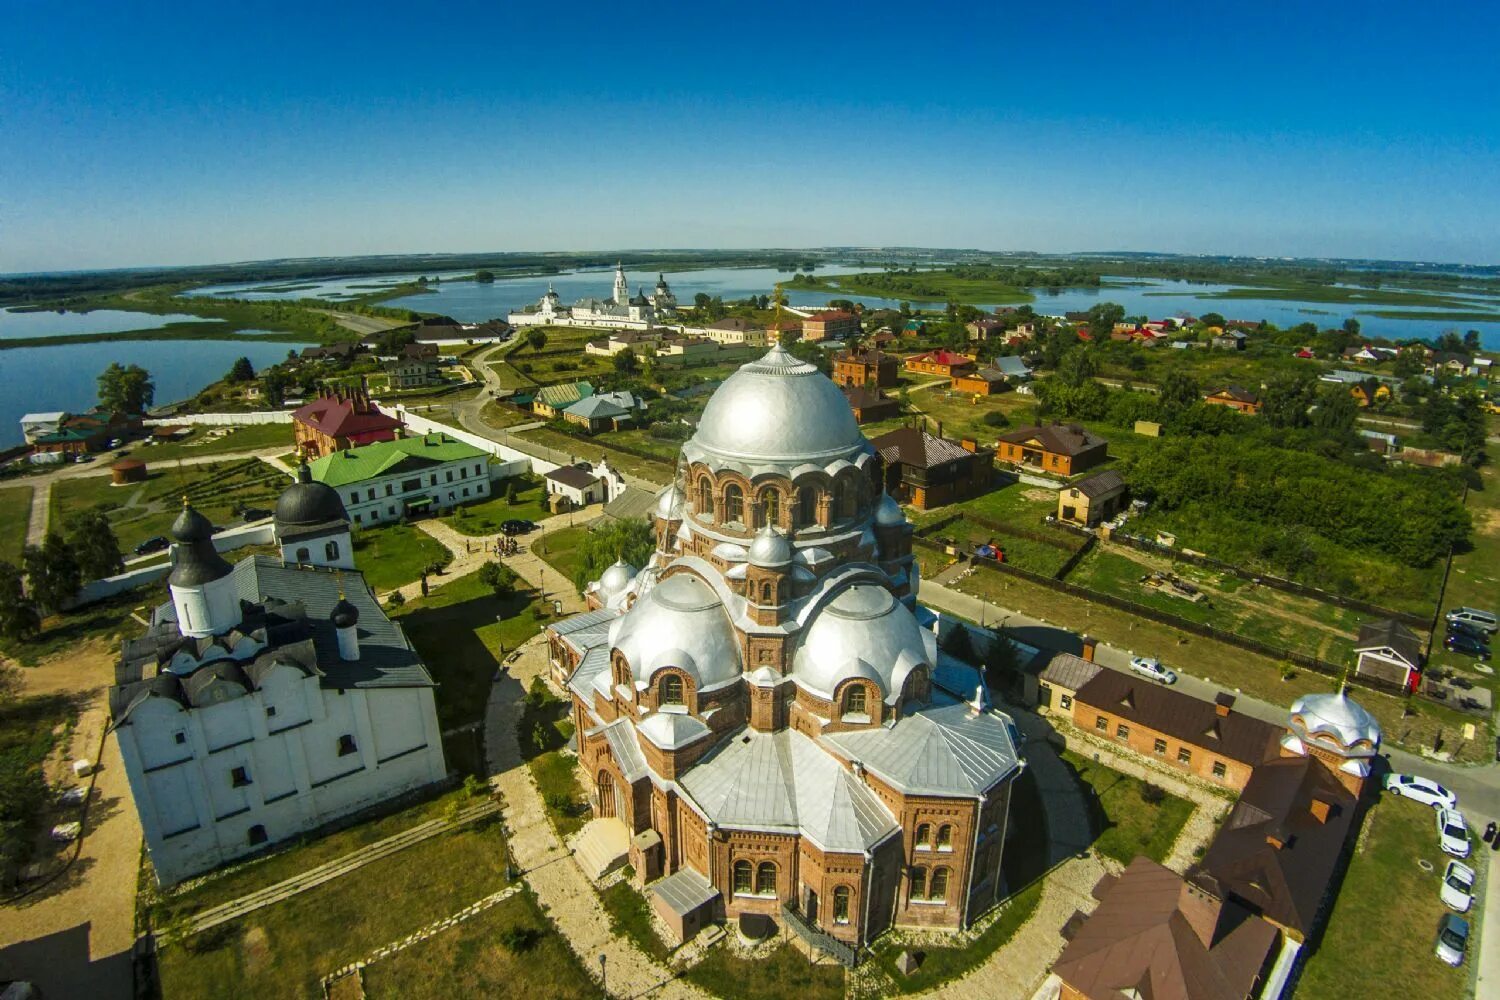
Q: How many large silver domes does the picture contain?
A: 3